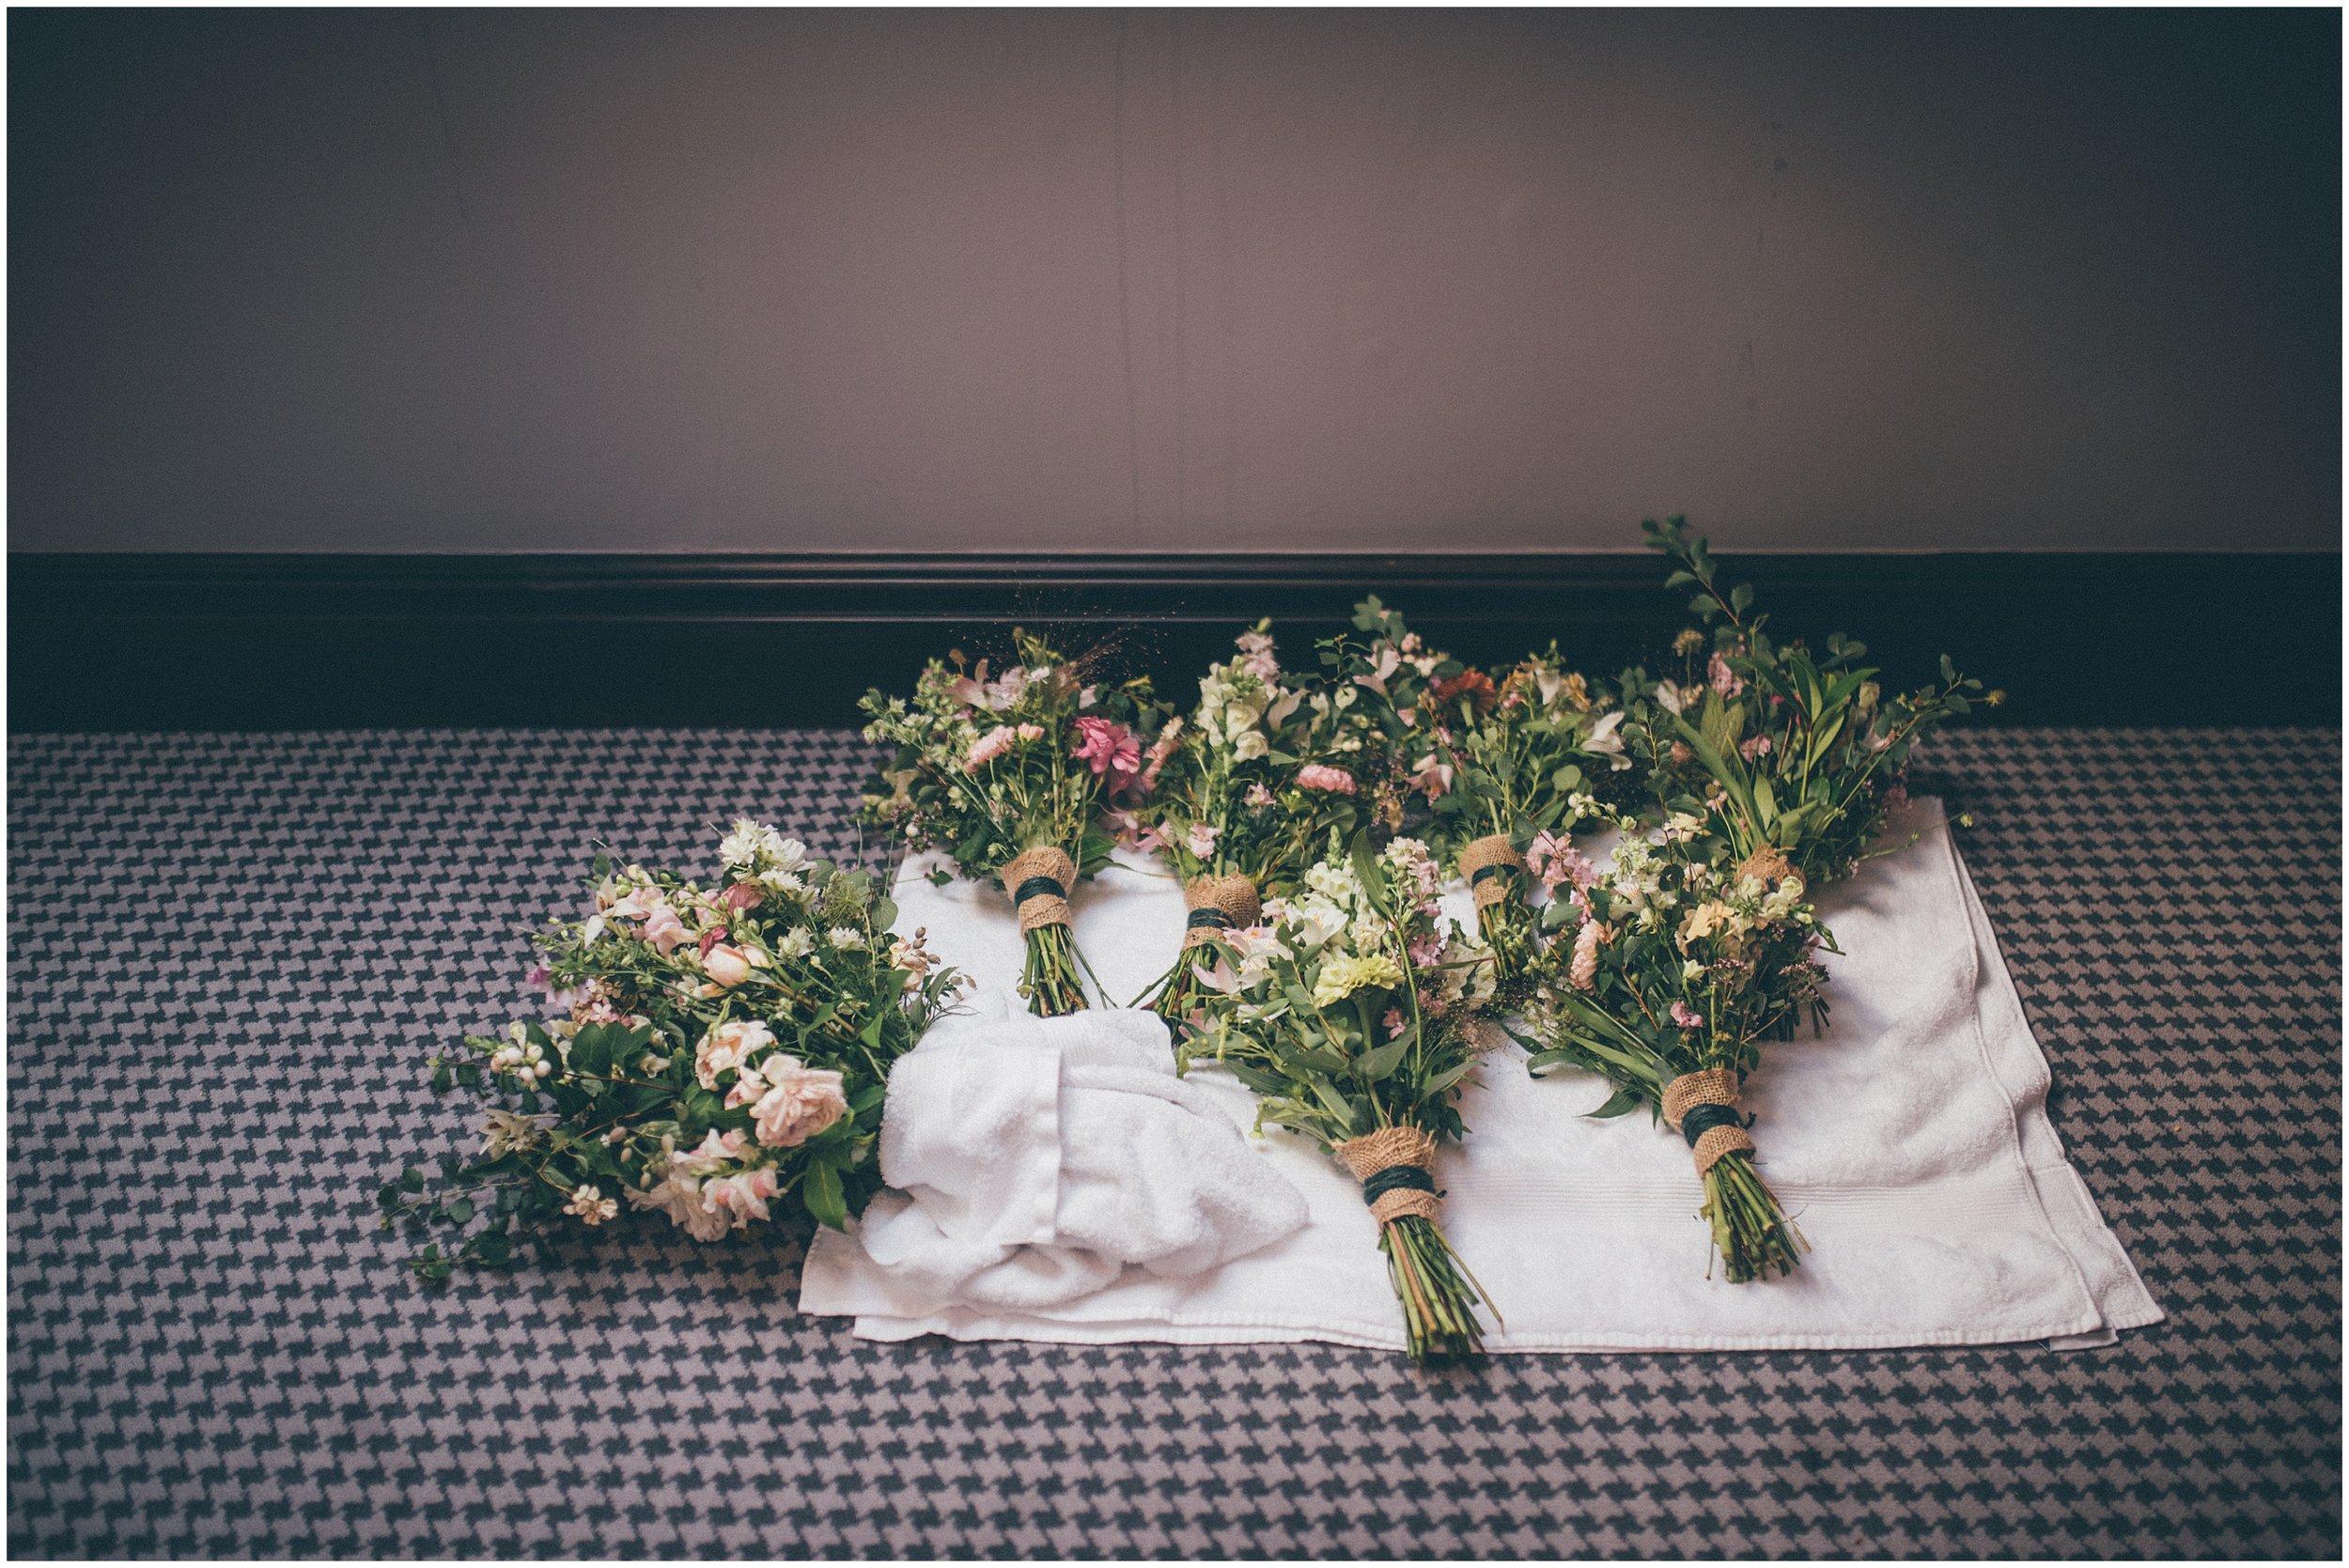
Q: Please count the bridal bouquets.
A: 7